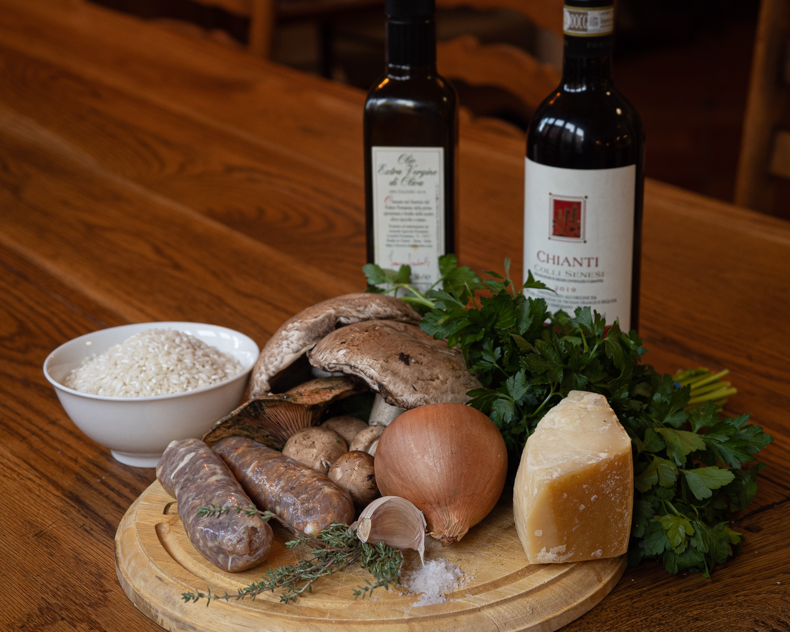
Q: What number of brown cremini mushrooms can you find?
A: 4